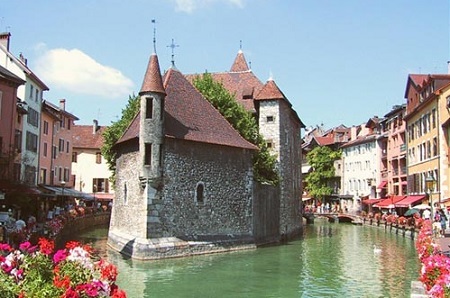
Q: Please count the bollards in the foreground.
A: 0